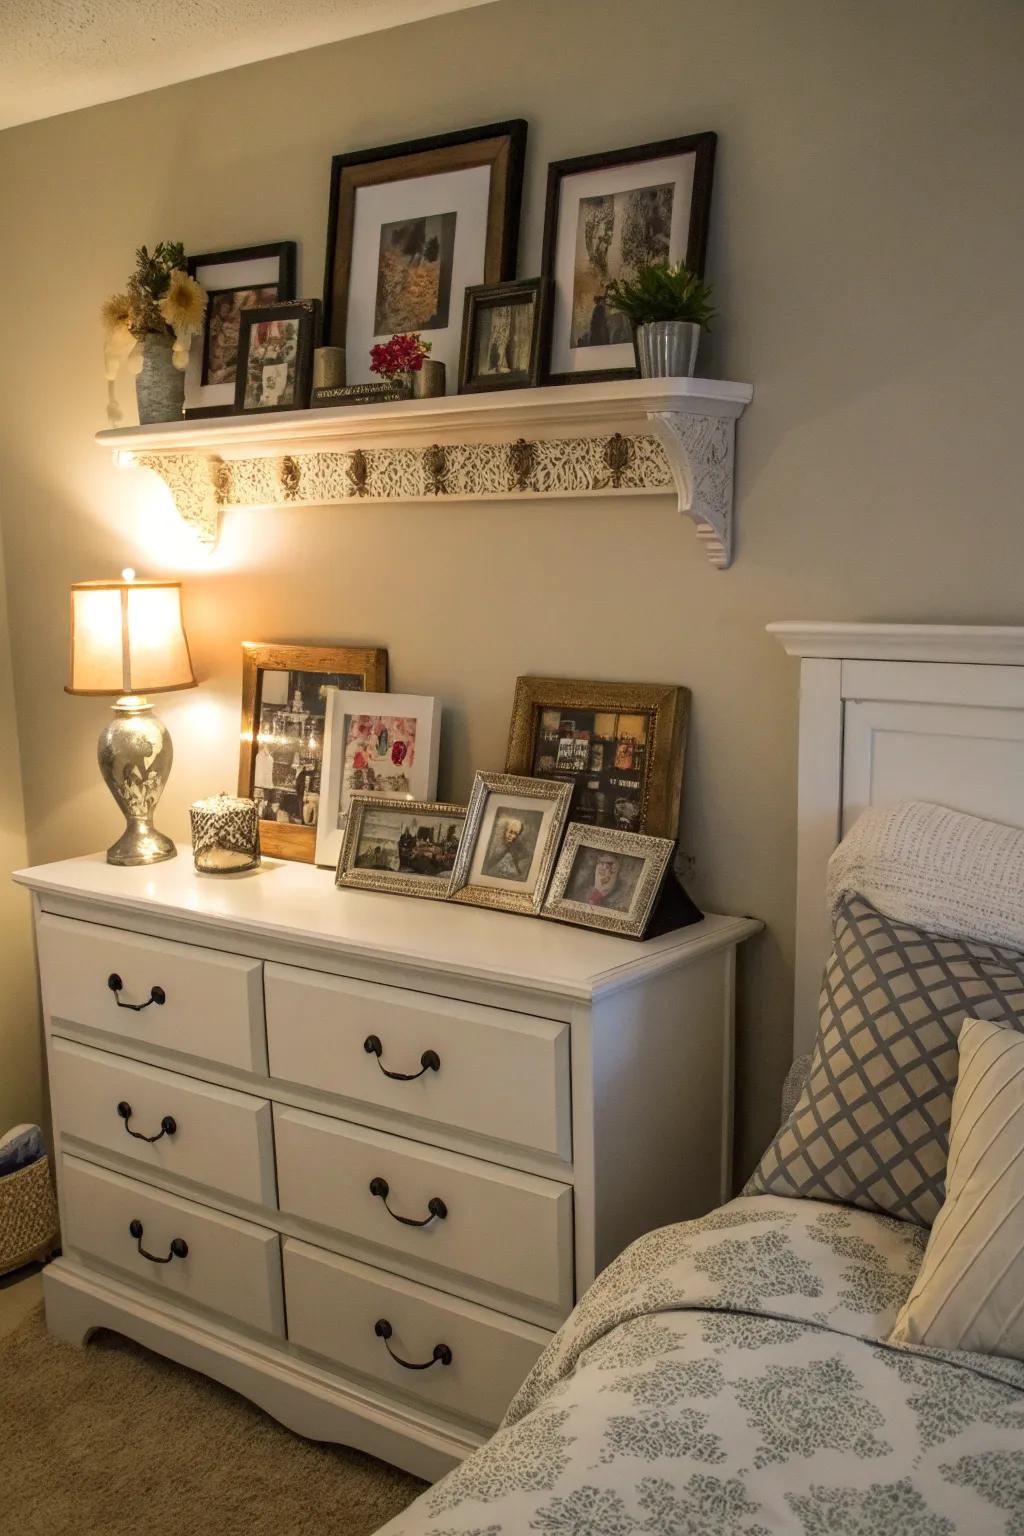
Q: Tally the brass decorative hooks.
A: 6